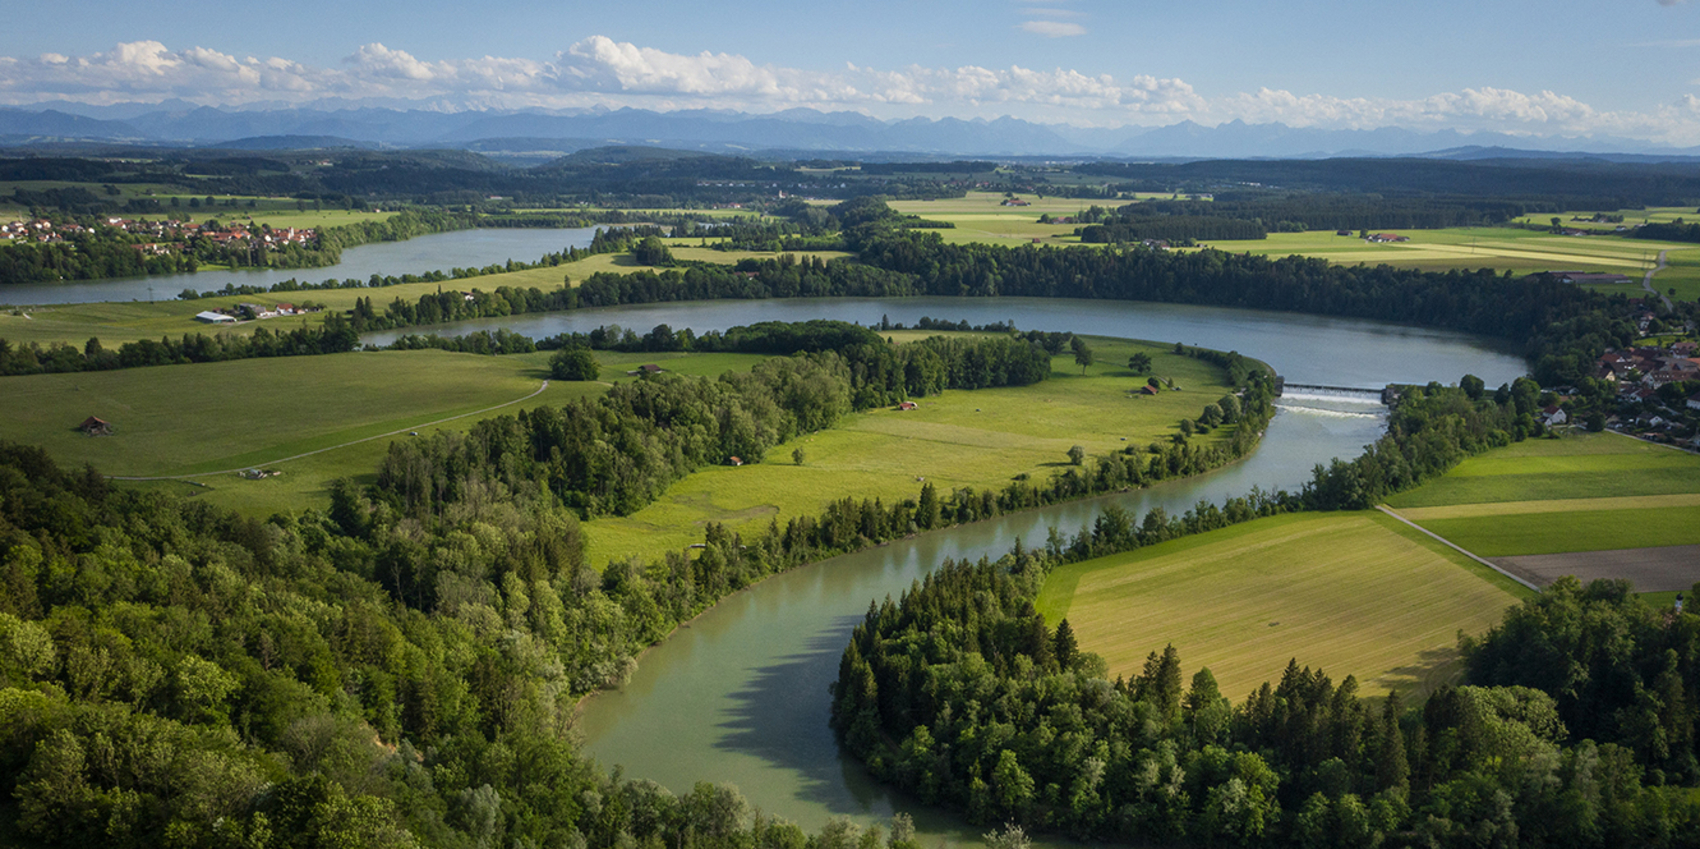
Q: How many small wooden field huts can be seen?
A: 5